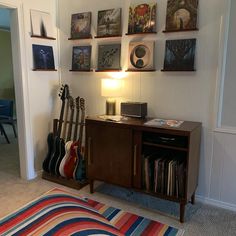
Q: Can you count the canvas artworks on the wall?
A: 10